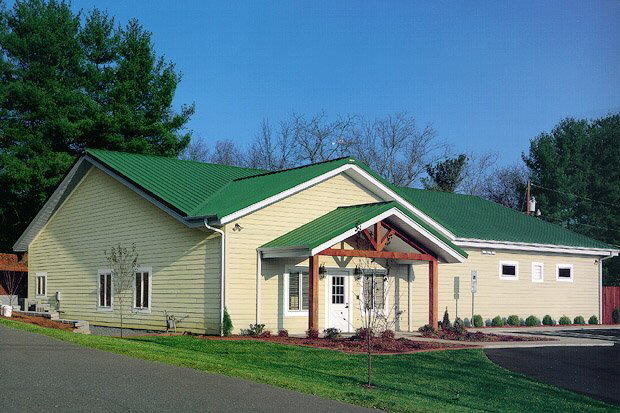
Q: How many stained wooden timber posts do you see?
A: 2